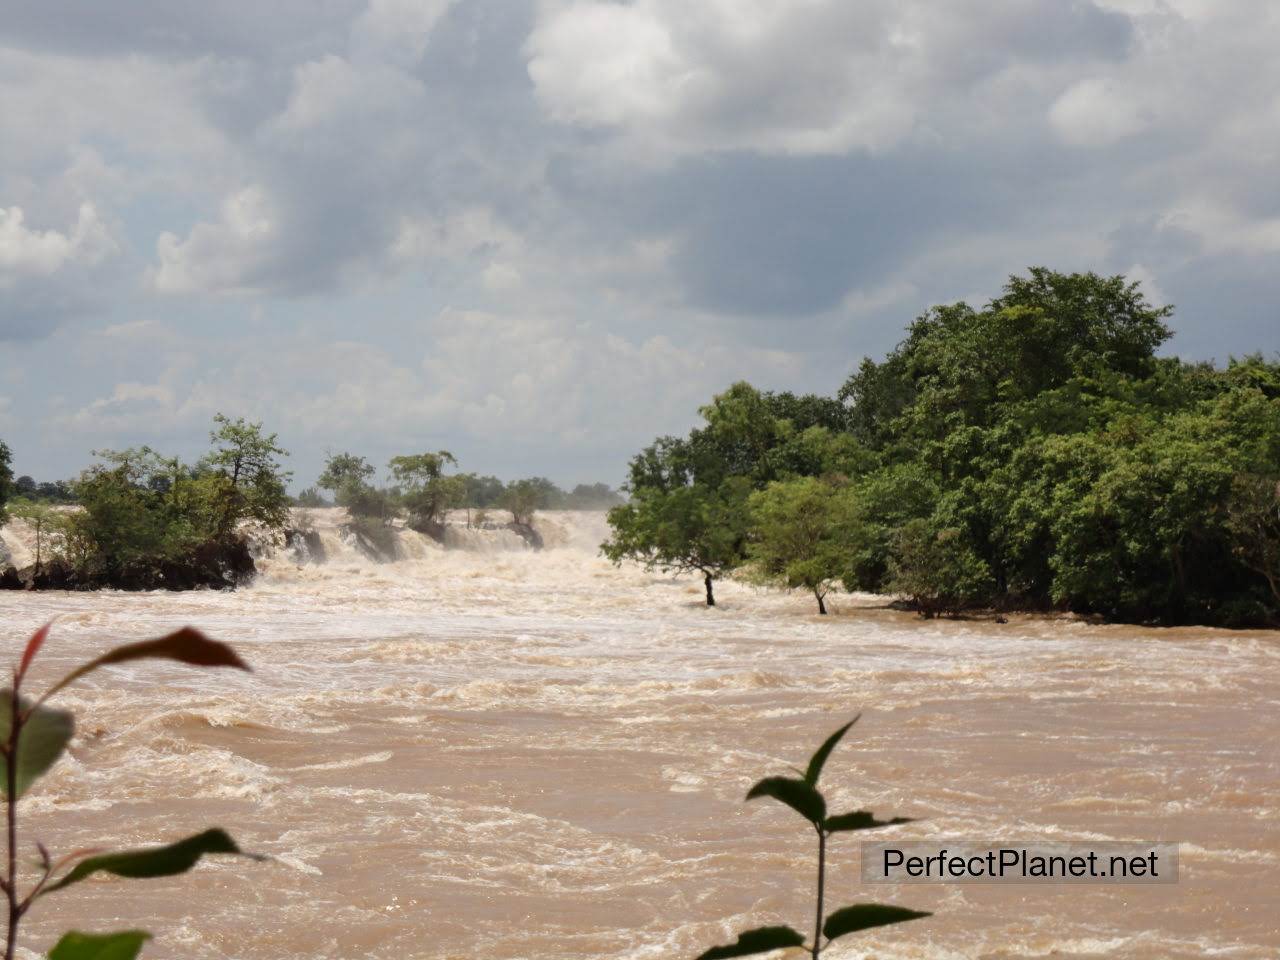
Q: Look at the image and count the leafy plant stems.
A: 2